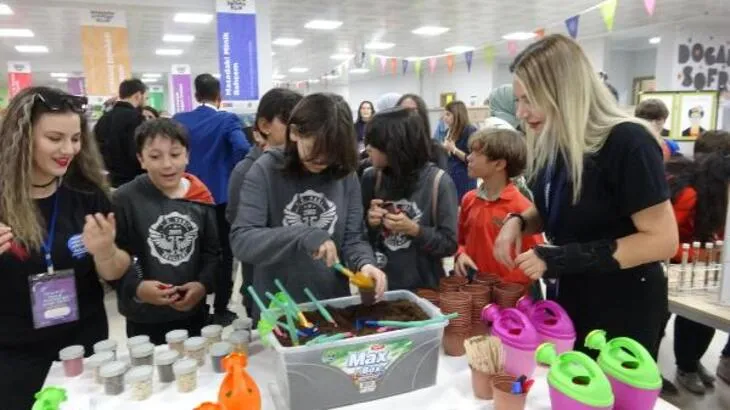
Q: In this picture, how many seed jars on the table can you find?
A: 15